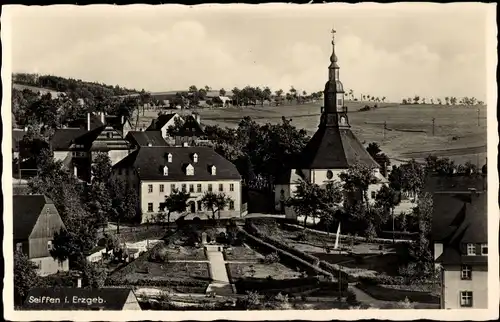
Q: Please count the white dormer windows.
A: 5